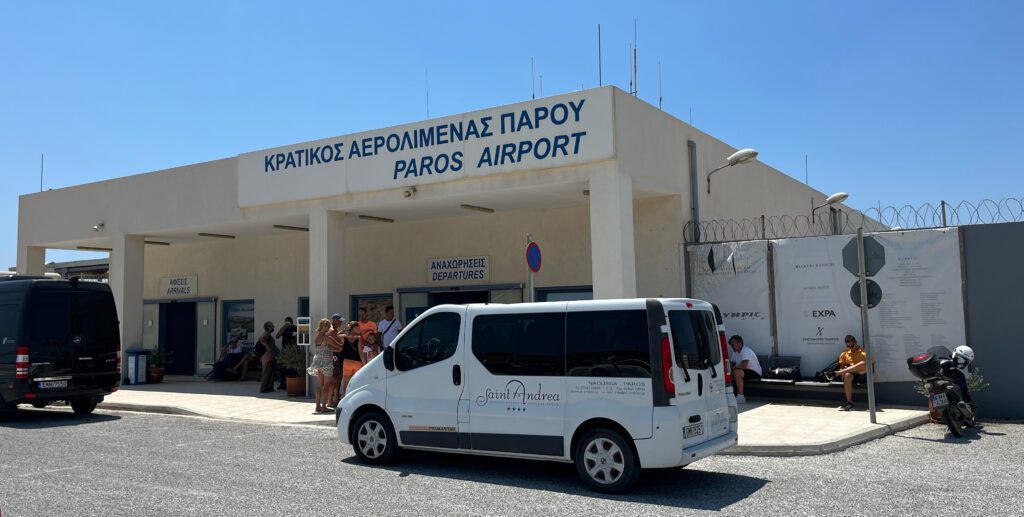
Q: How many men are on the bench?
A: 2